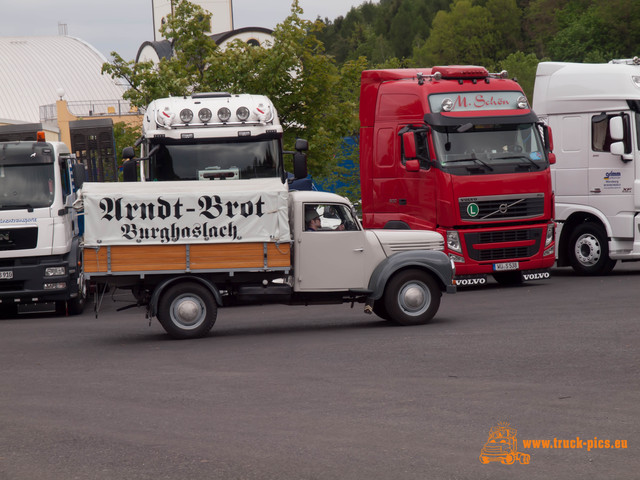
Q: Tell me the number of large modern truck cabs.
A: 4